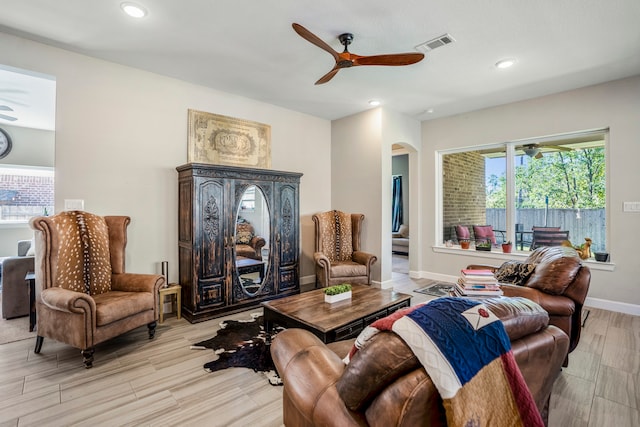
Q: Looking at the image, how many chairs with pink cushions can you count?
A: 2